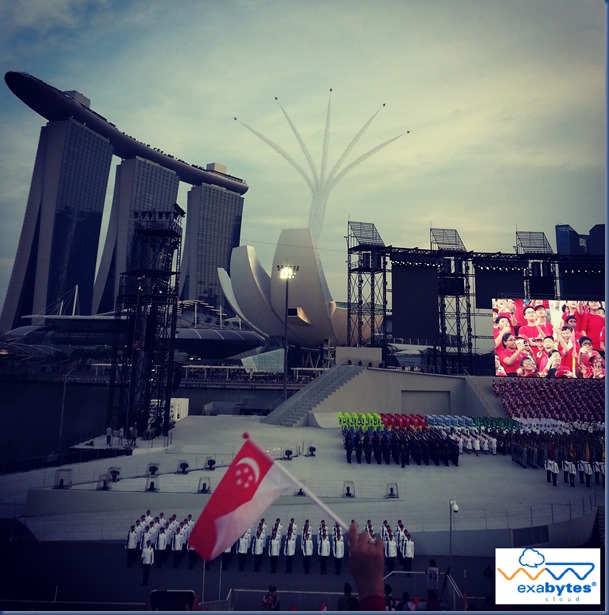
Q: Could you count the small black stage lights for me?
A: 13